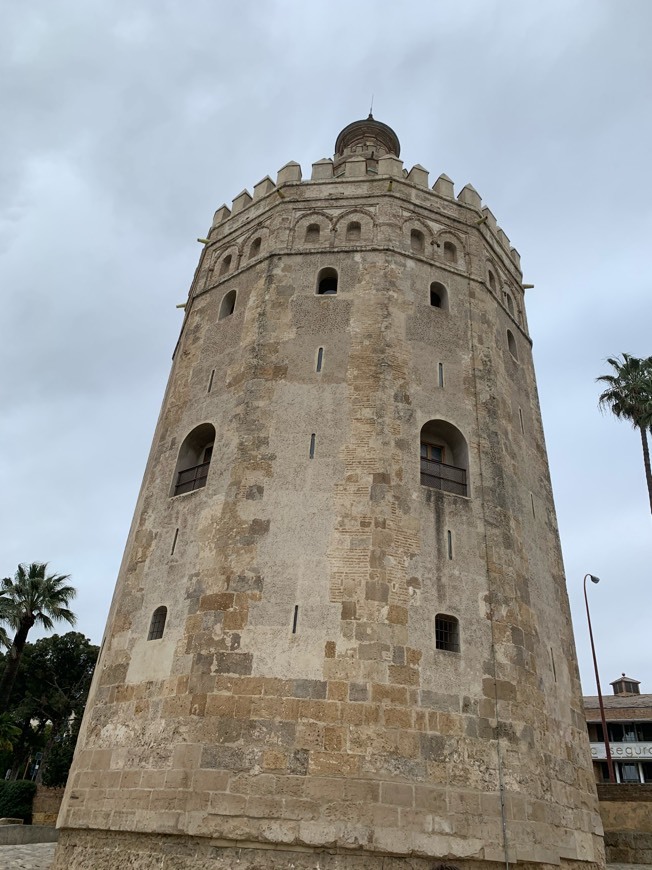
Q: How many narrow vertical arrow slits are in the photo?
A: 10